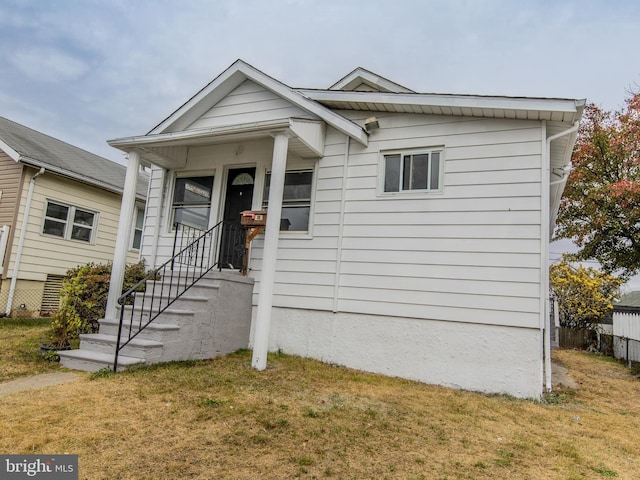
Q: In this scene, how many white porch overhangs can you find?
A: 1